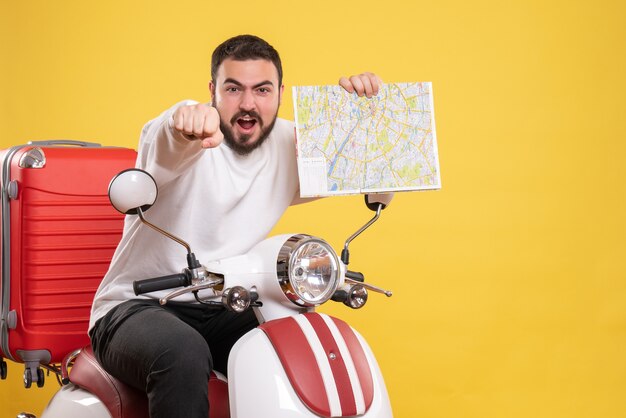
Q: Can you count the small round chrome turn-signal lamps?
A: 2